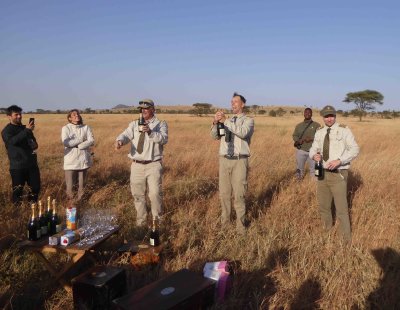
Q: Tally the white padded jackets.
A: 1